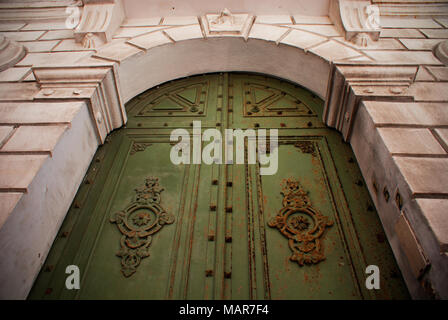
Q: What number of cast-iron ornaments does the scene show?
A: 2